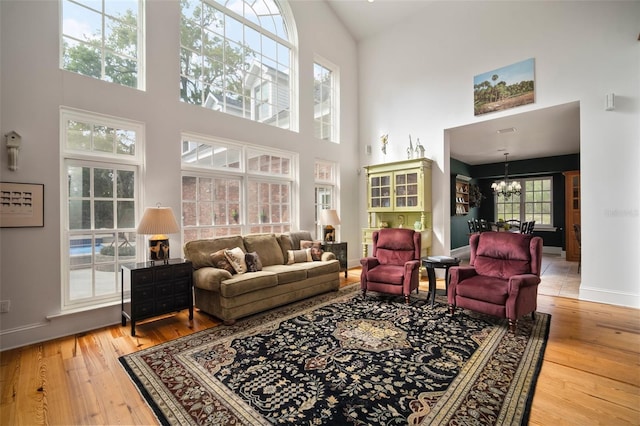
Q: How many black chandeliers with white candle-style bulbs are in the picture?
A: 1